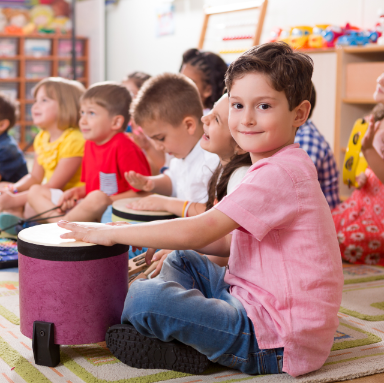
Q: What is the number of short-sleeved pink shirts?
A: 1